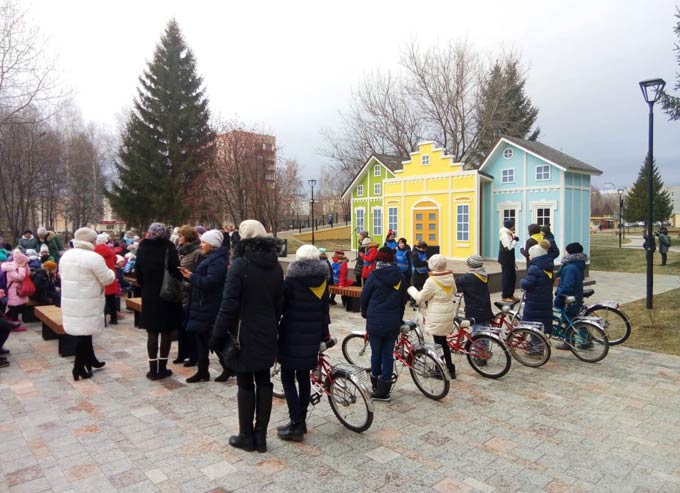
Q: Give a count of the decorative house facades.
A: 3